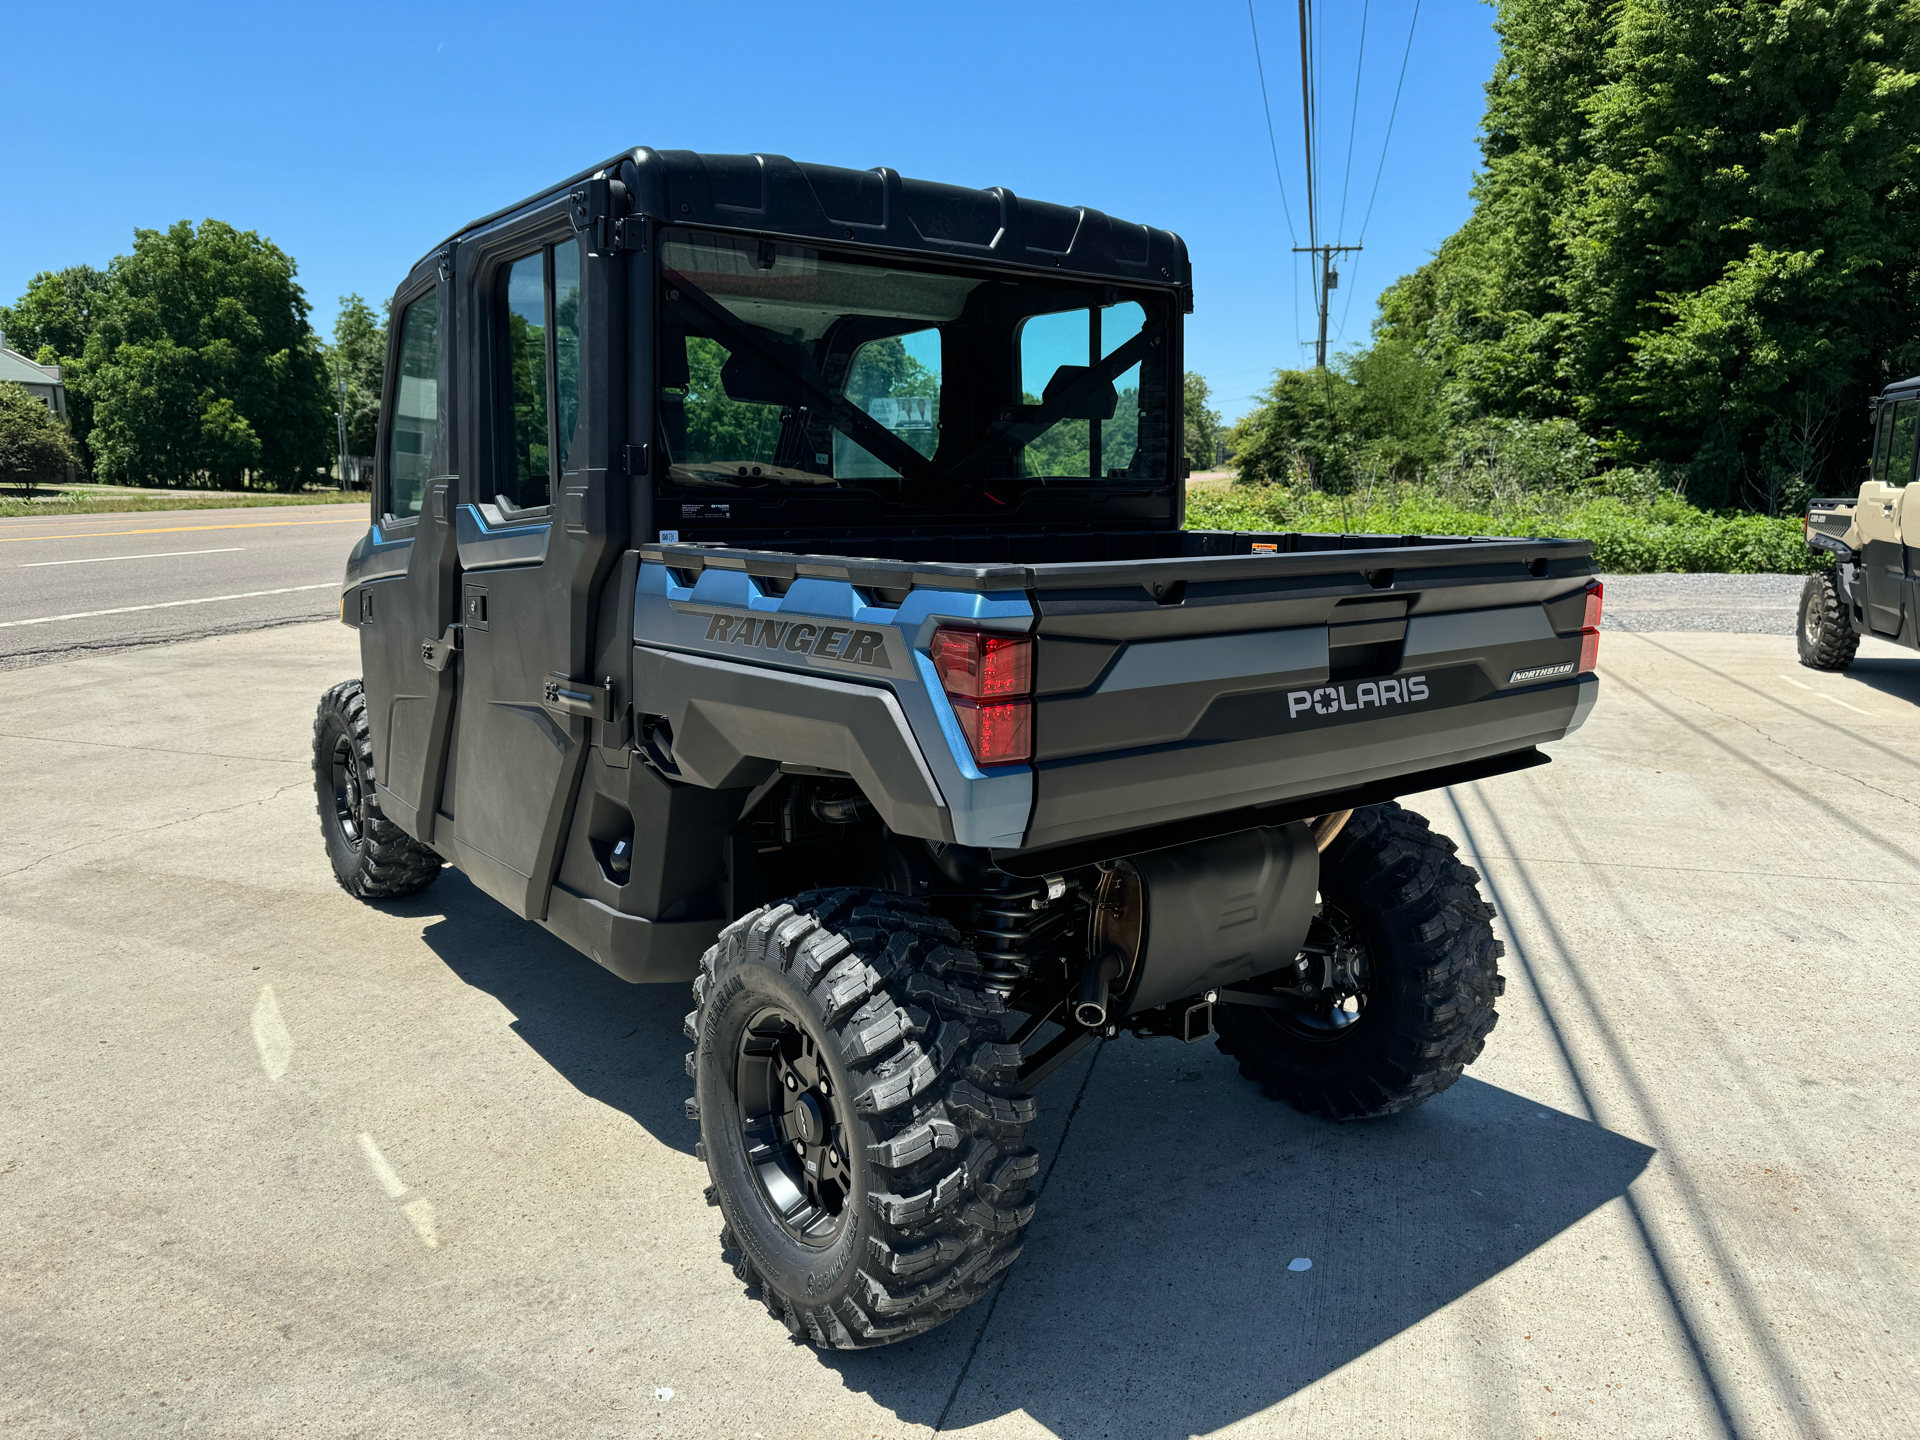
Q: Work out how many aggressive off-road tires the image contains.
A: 4